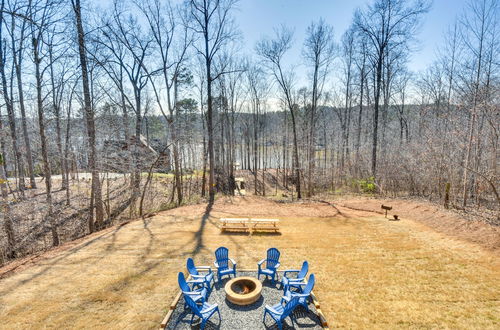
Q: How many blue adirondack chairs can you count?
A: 8